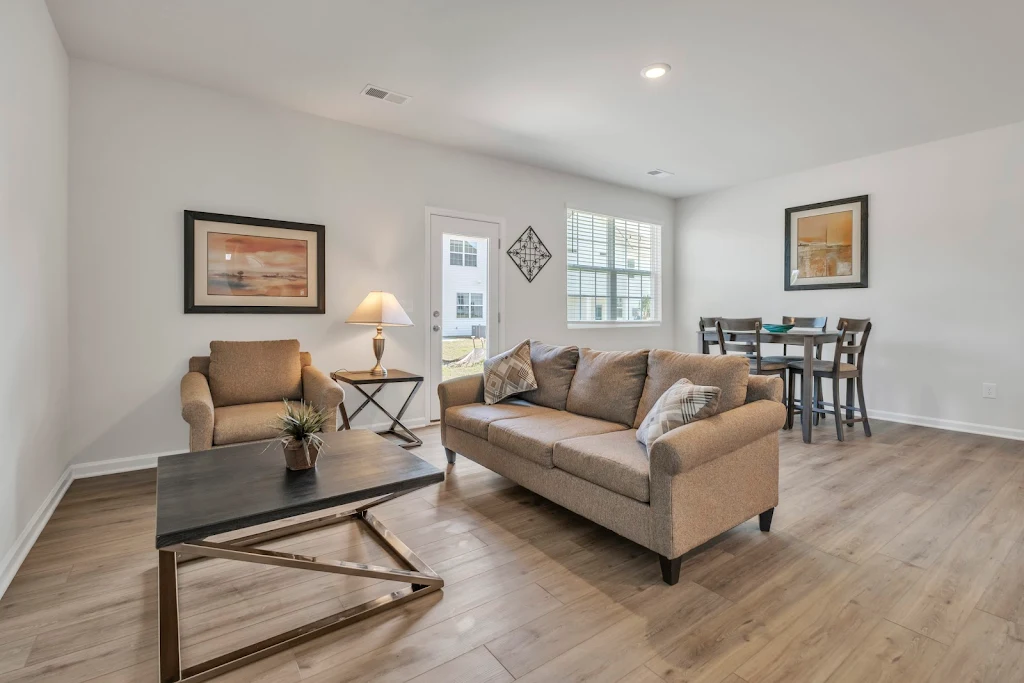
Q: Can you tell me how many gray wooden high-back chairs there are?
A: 4